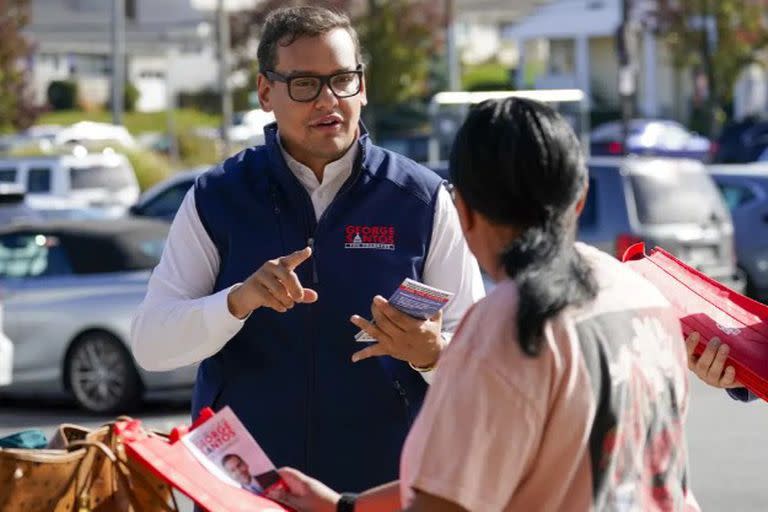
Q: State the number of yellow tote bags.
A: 0